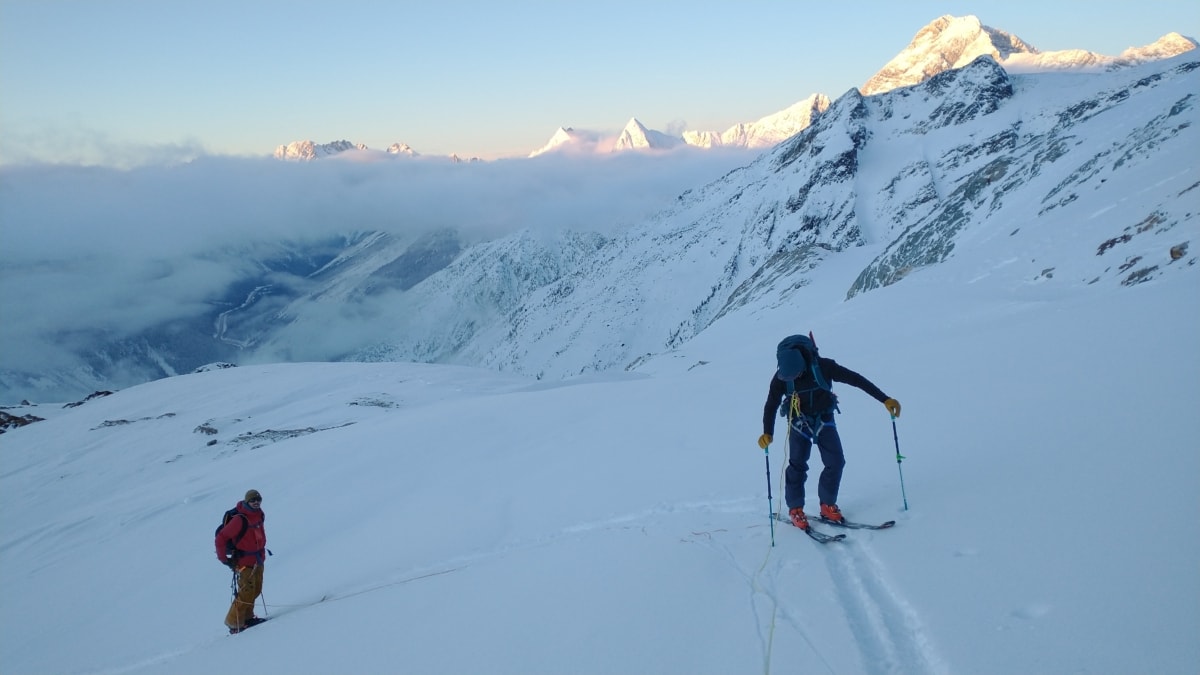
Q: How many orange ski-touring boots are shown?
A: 2